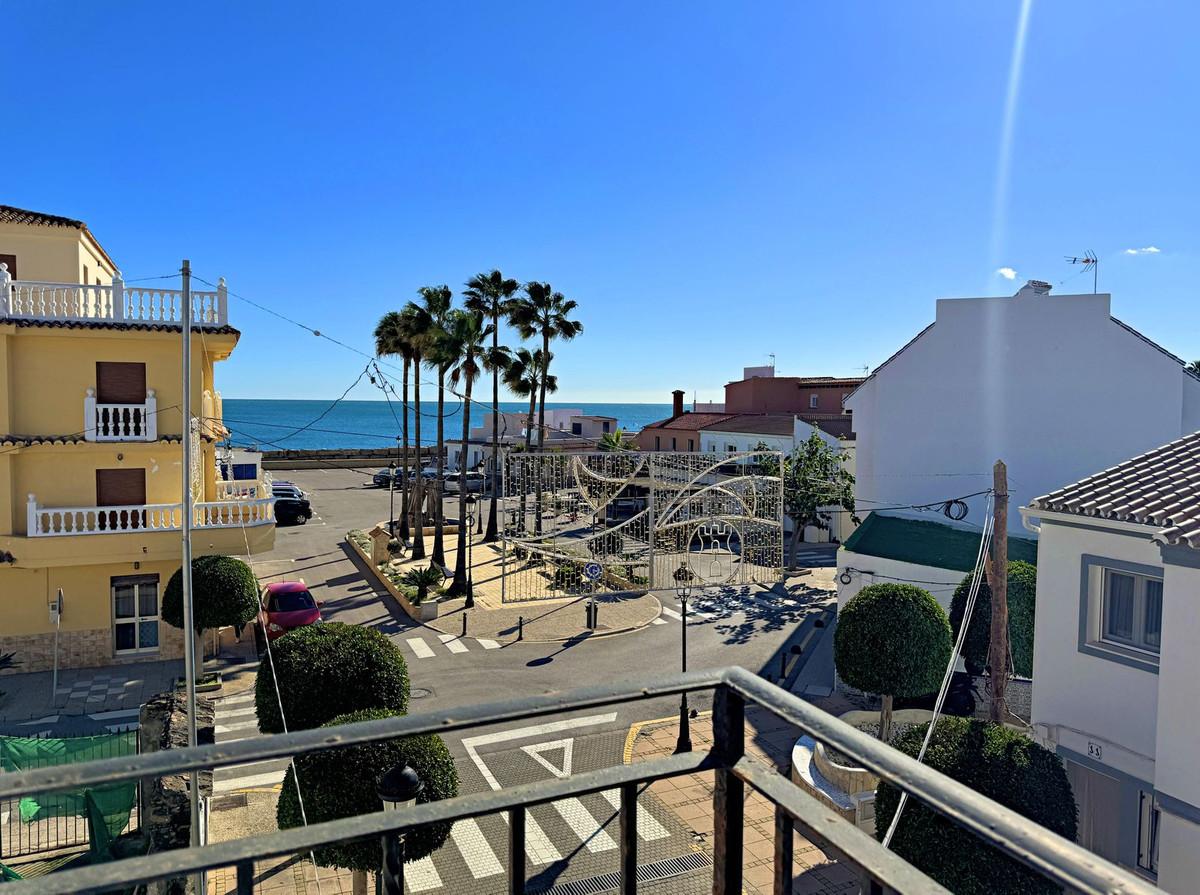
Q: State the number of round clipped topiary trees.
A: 6